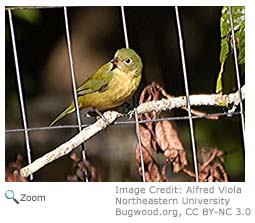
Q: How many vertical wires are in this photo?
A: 5